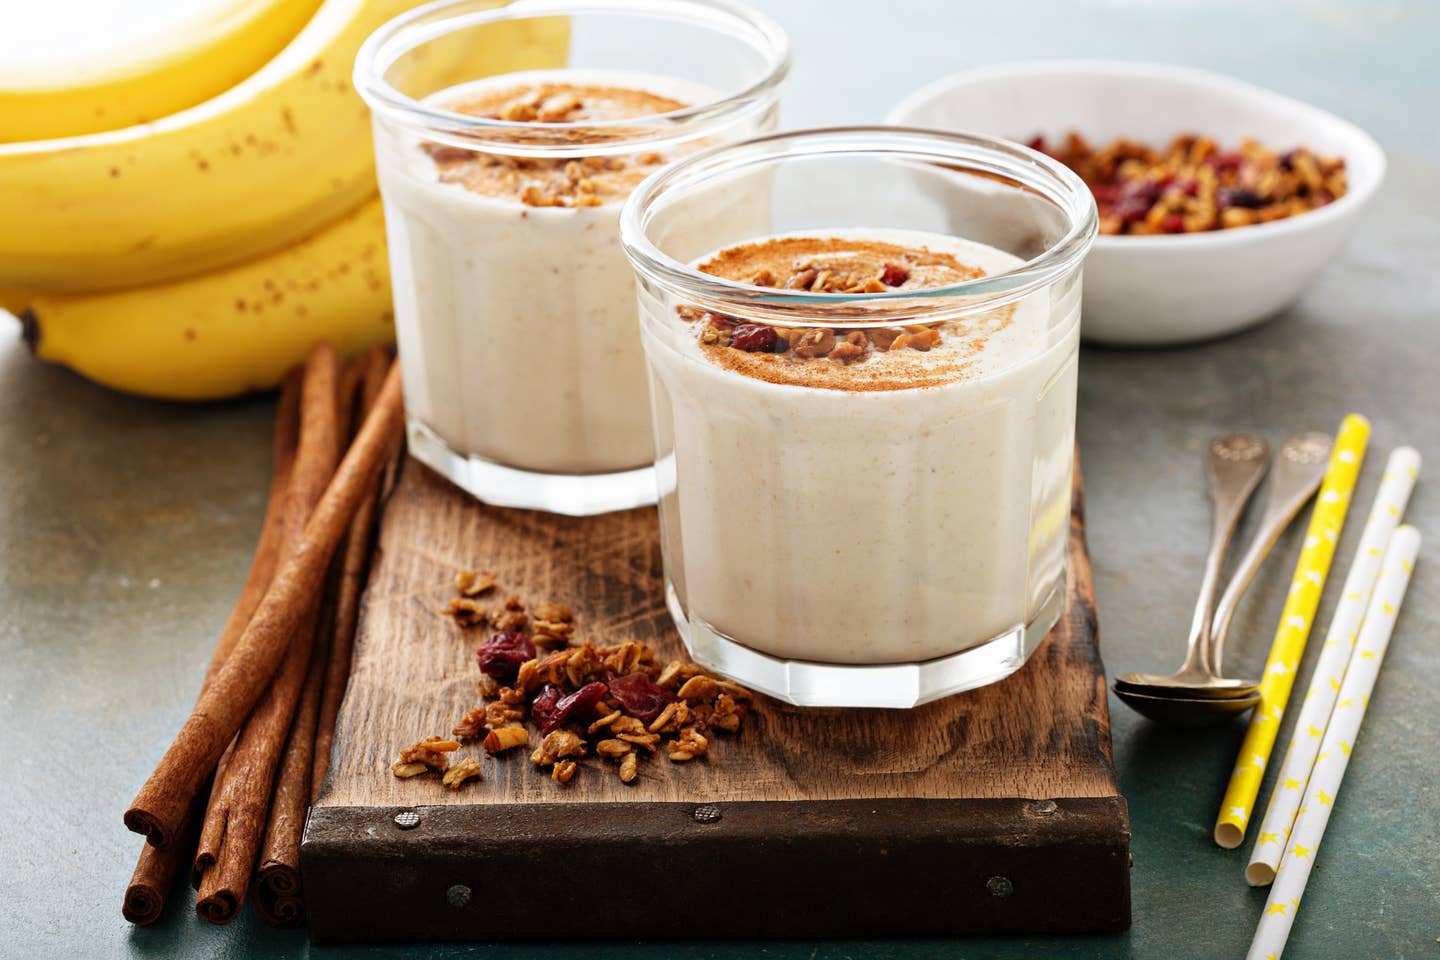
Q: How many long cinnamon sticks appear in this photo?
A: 5